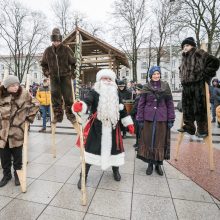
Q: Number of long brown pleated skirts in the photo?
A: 1